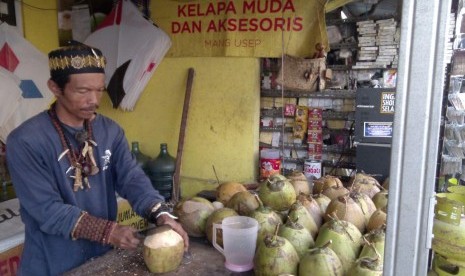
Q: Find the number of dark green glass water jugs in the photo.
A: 2